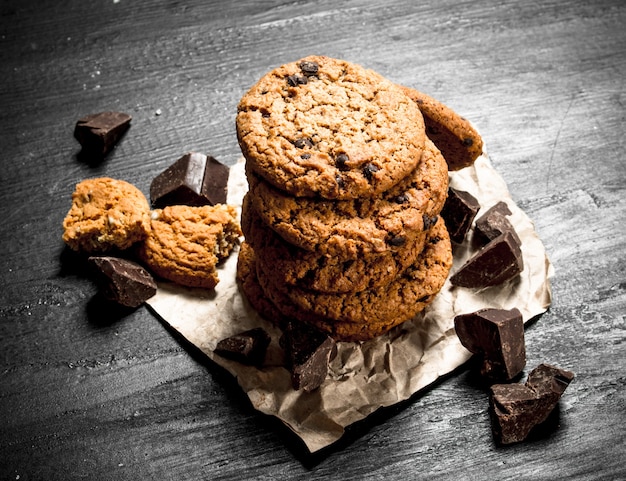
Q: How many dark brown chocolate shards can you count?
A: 10